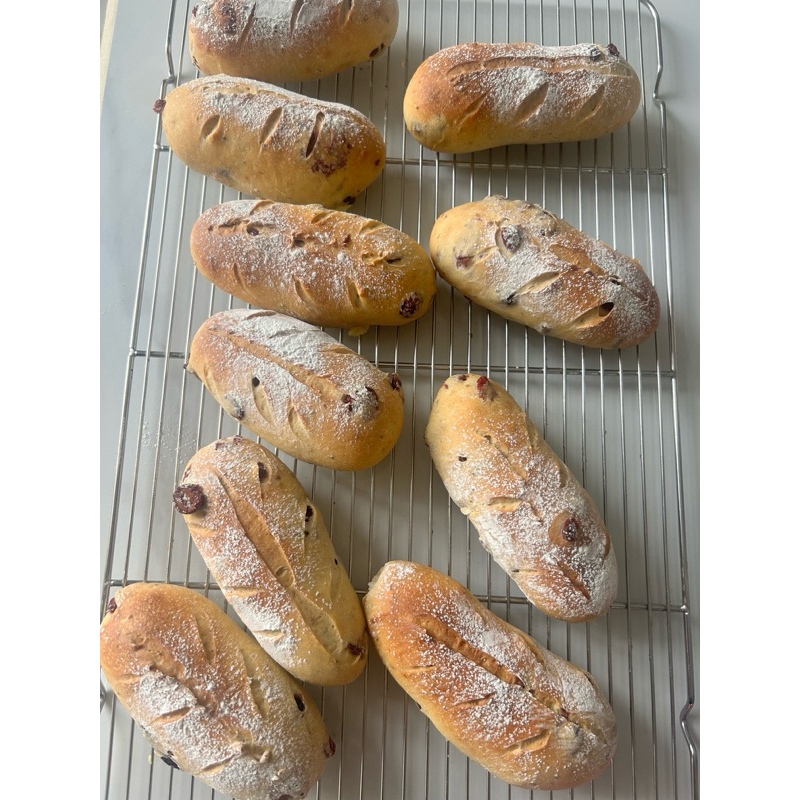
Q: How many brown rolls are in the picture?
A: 10